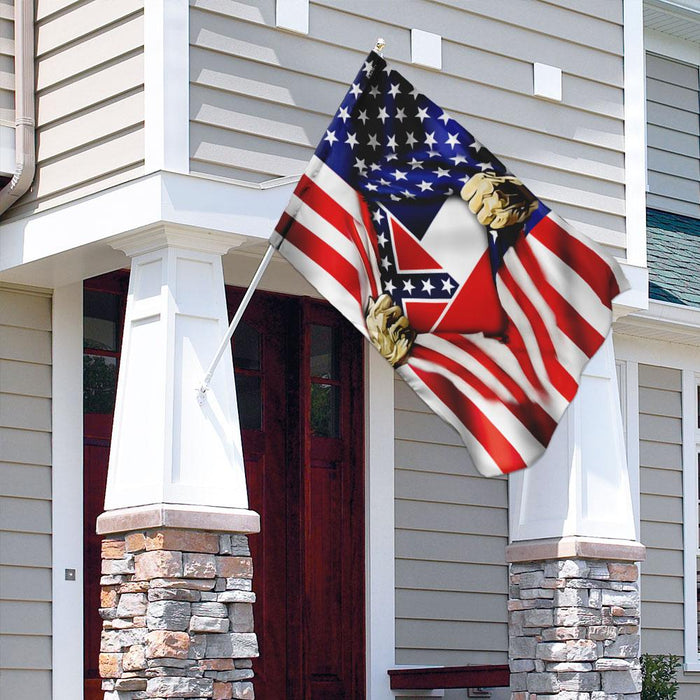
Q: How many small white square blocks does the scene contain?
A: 3